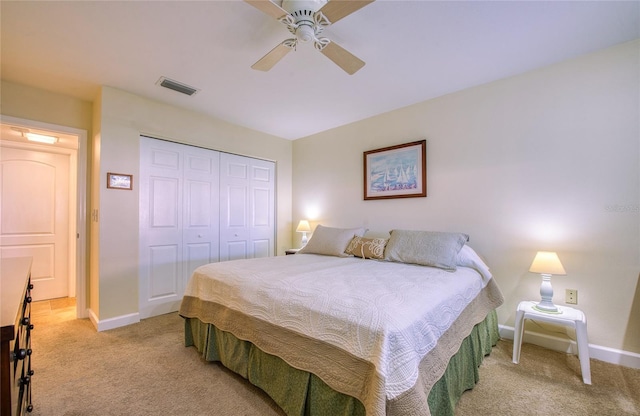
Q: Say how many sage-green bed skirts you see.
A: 1